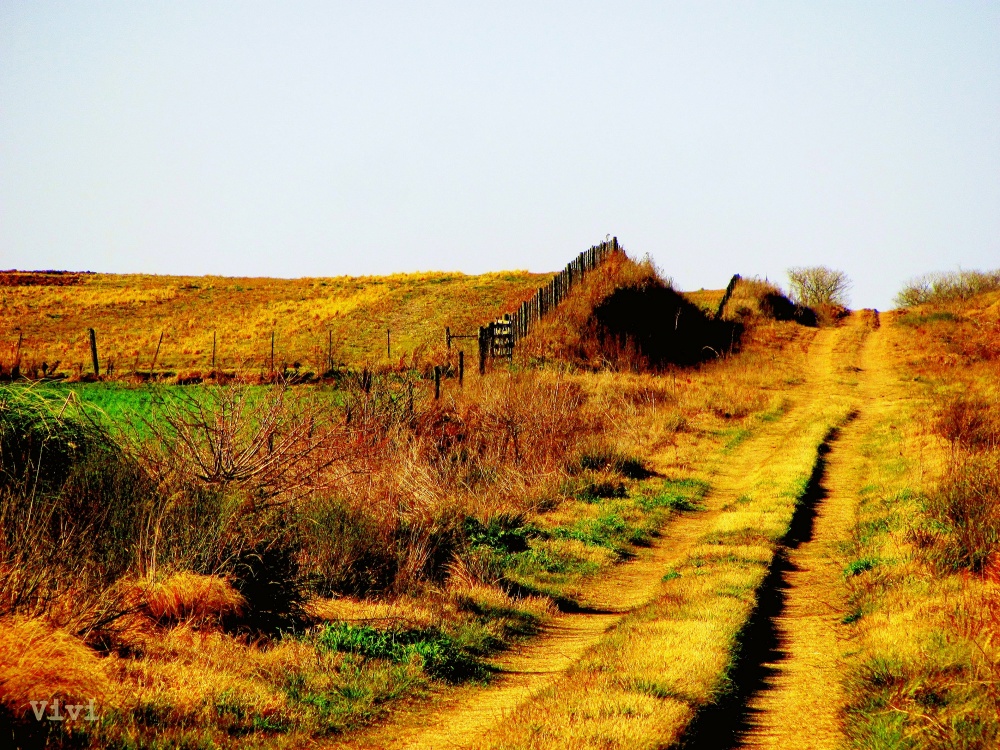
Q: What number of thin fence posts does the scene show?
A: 6